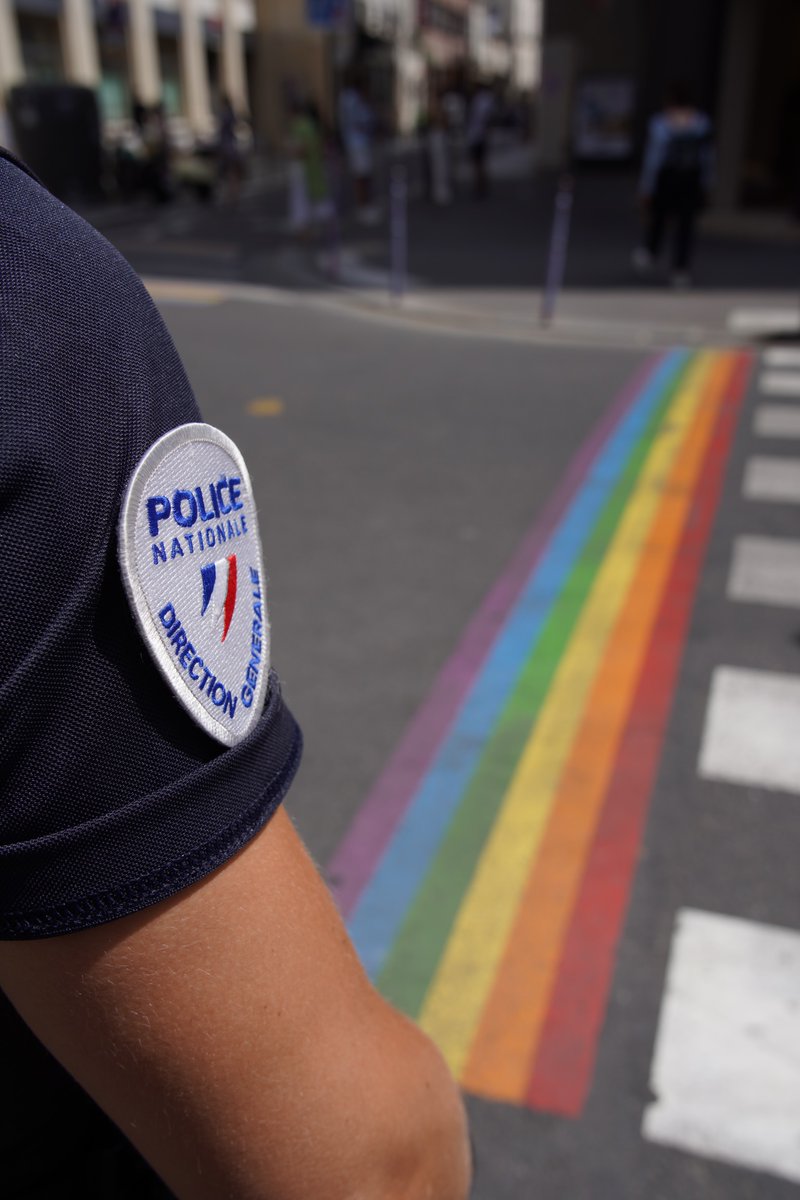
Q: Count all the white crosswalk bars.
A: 7